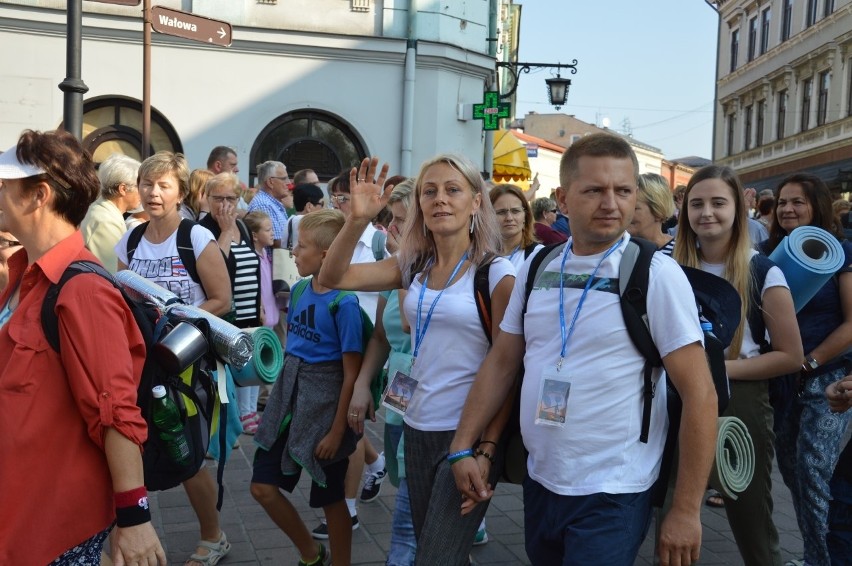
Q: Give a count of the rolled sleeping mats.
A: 4